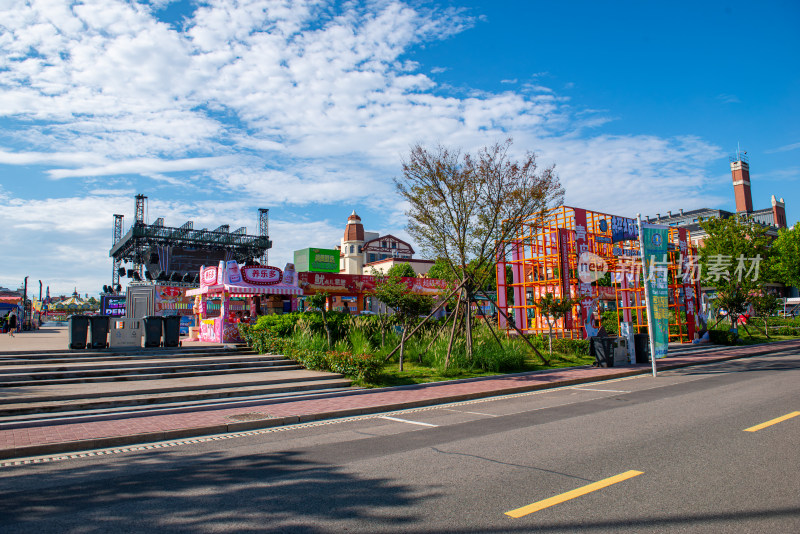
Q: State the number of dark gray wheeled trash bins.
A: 6